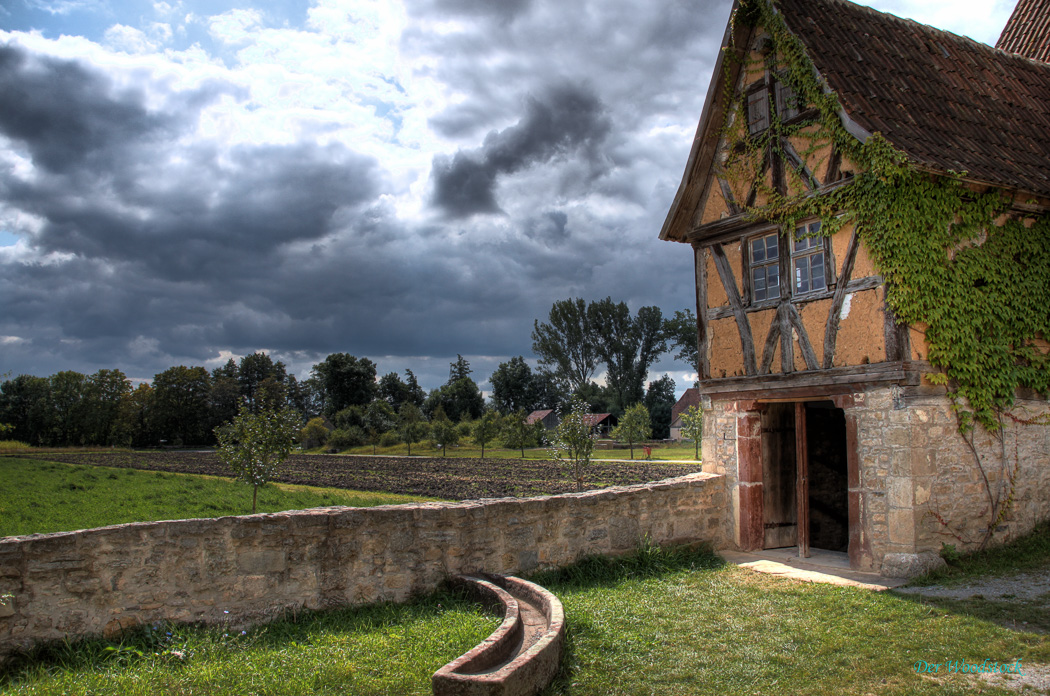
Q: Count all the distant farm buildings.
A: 3